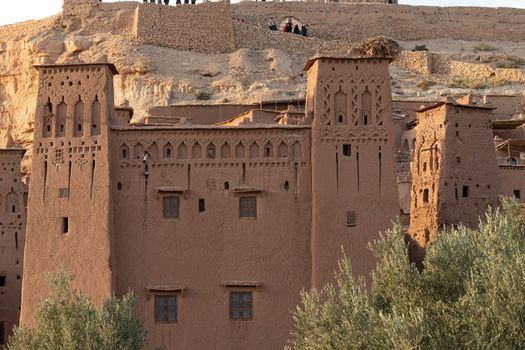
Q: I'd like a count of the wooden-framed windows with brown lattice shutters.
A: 4